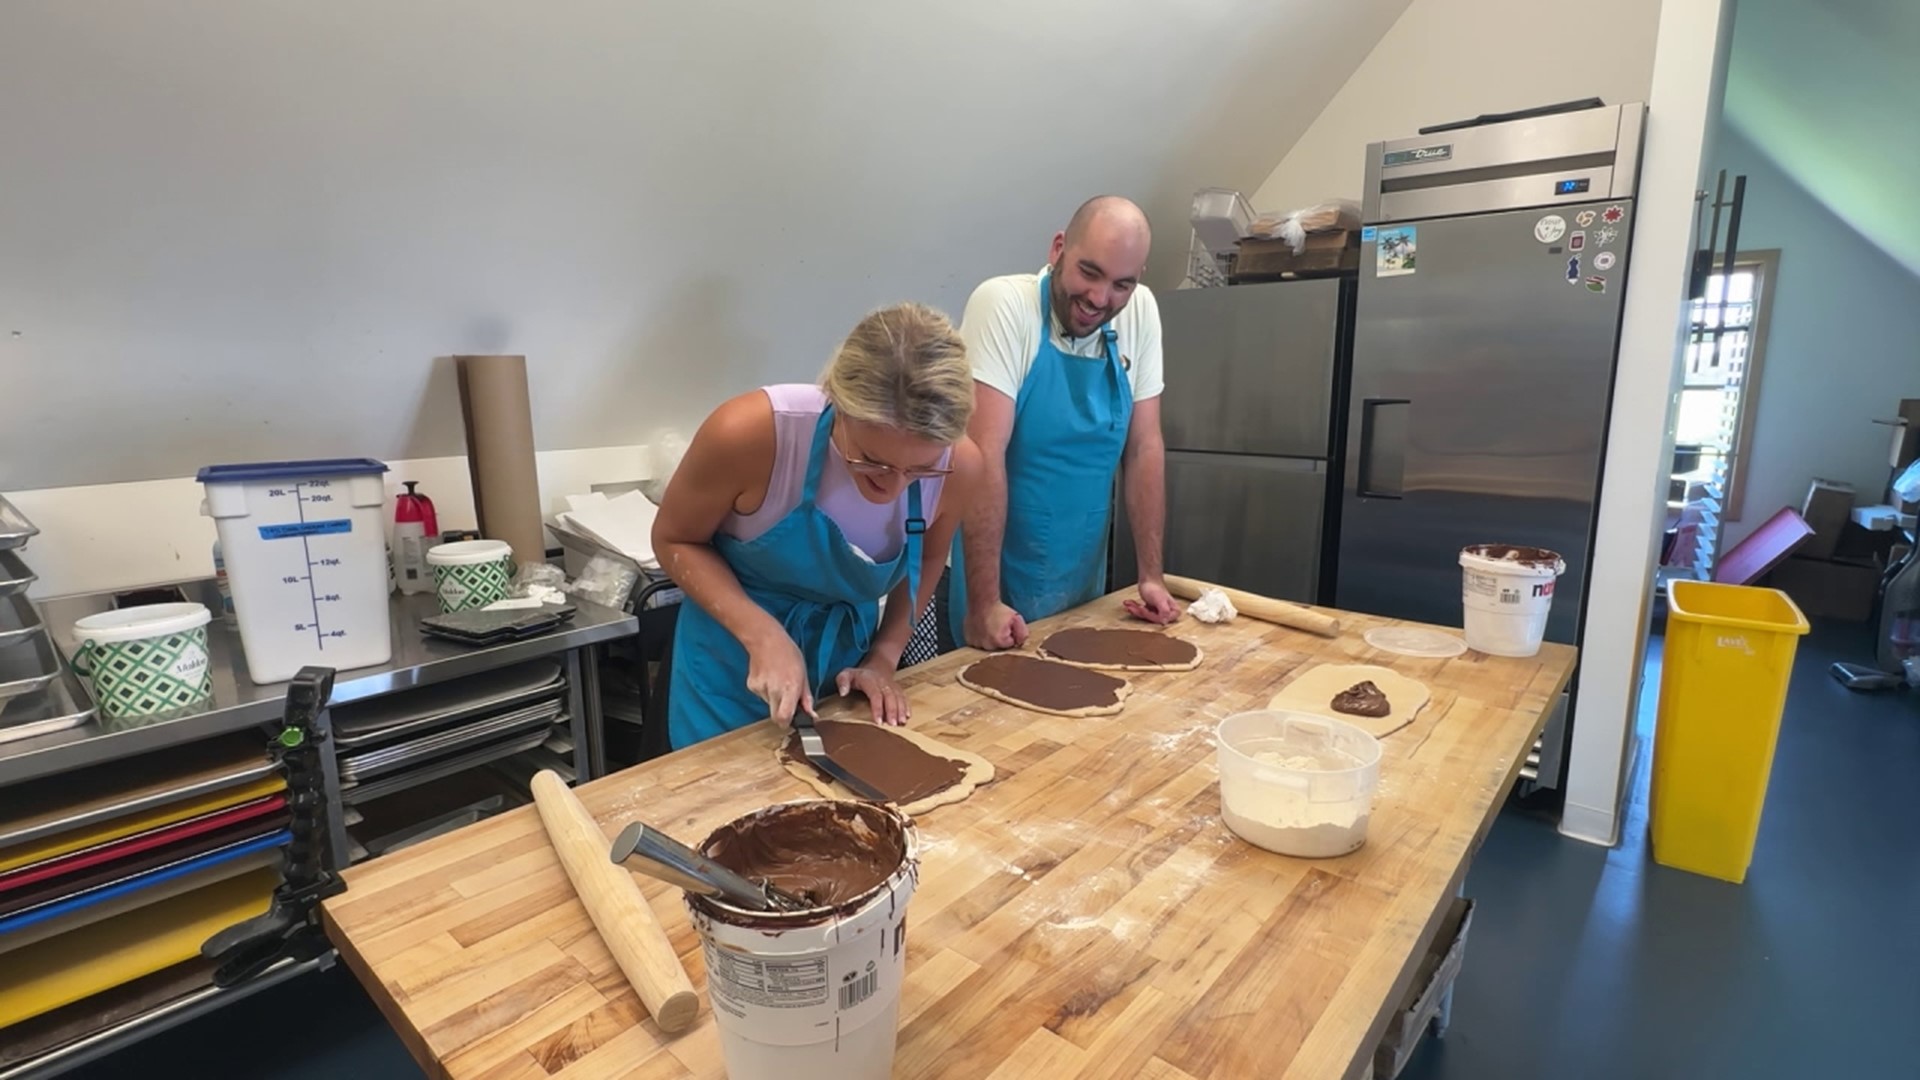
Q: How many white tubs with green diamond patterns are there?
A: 2